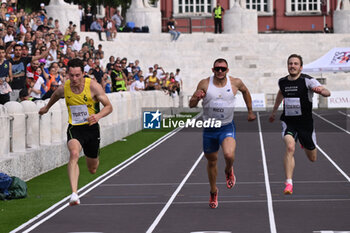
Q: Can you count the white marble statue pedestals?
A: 4